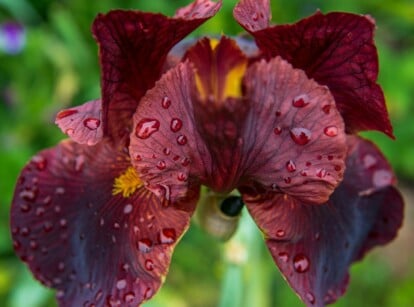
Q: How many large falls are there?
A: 2